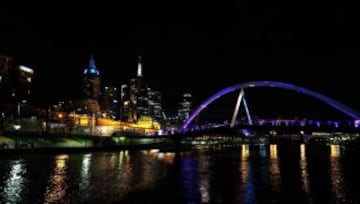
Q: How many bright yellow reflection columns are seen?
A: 5